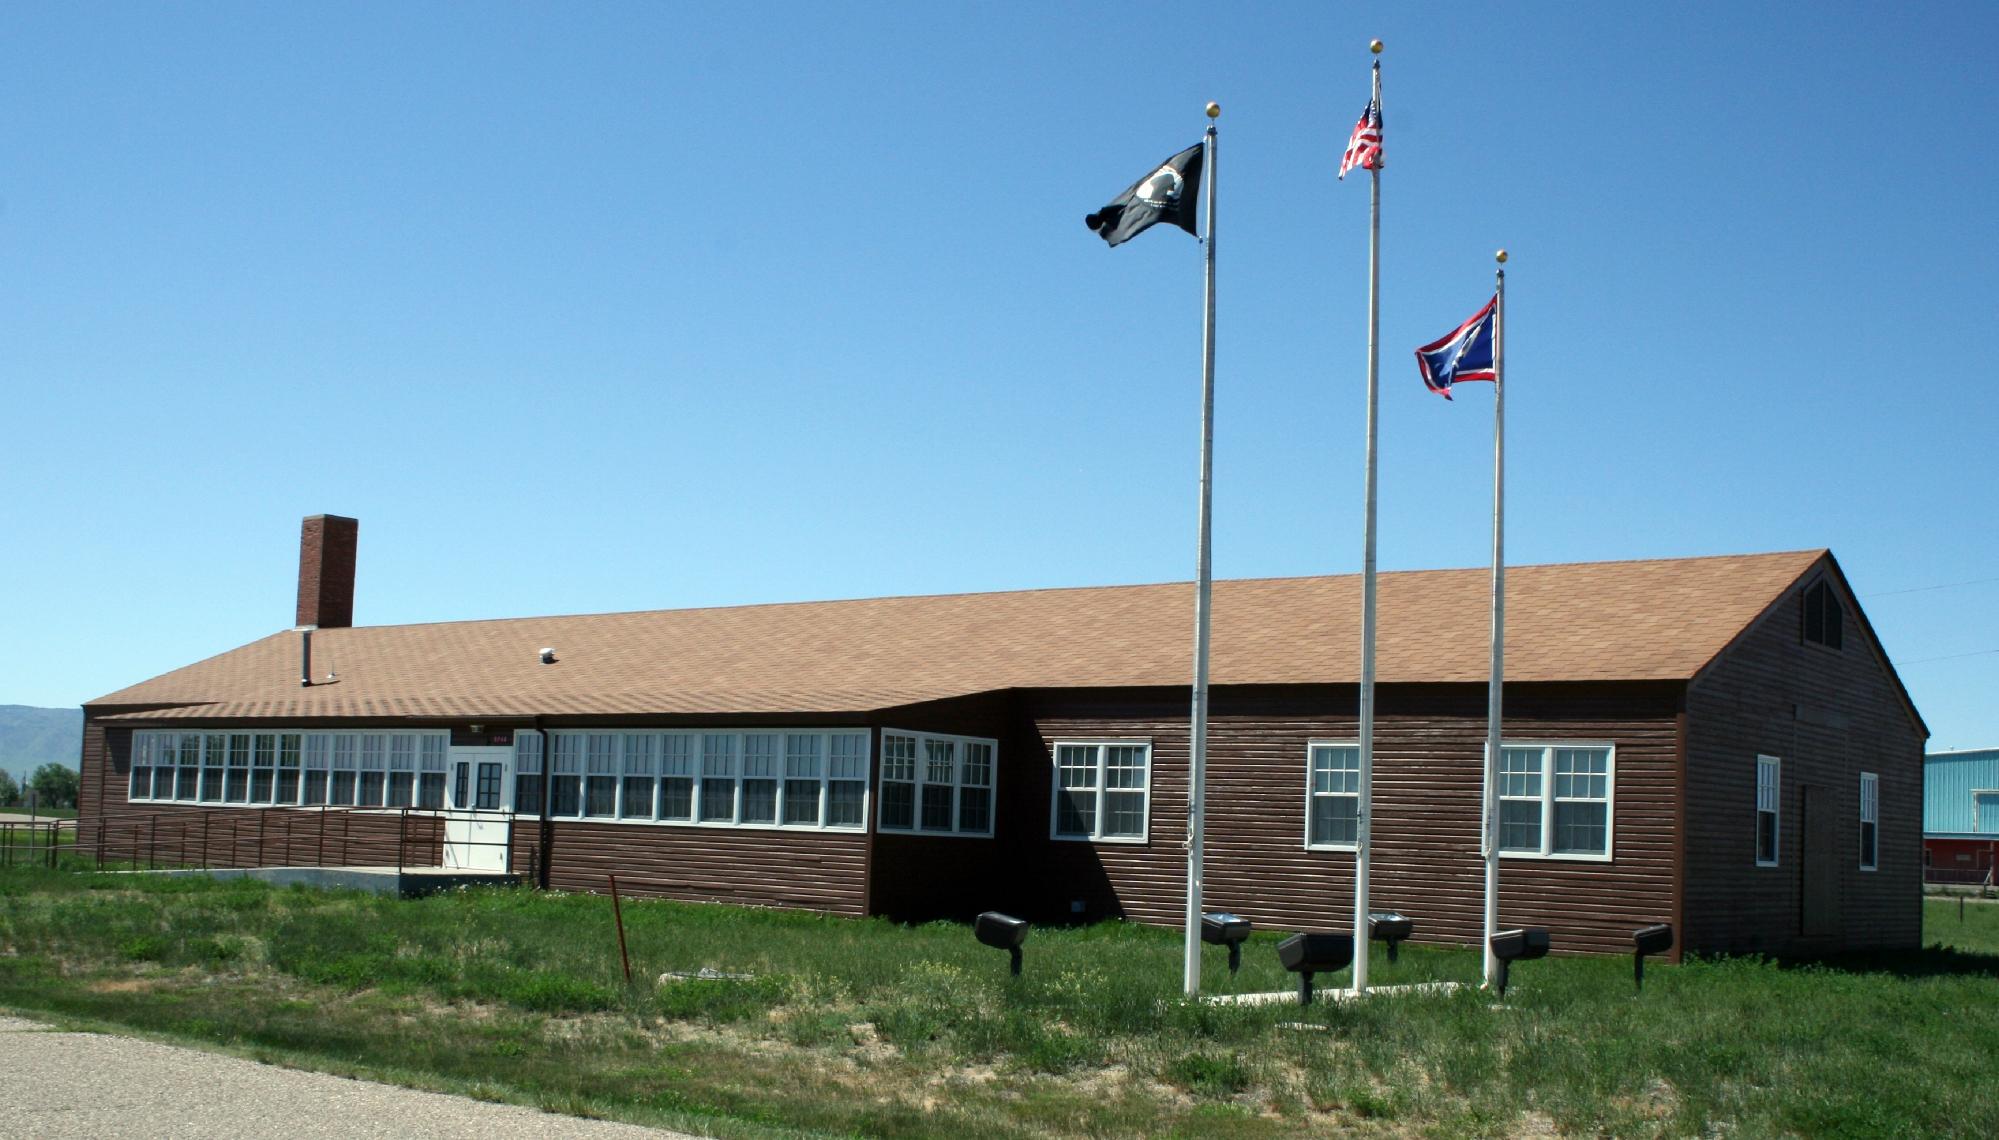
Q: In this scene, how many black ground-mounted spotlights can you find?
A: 6